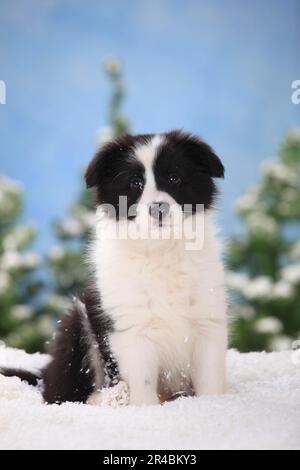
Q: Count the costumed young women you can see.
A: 0